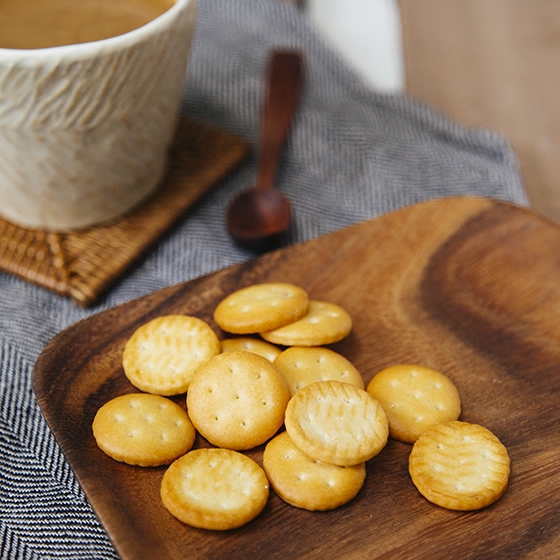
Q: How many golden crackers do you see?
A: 12